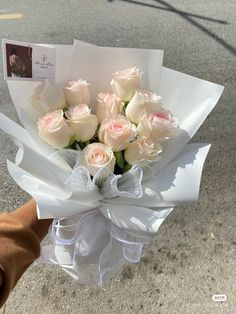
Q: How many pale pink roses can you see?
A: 11